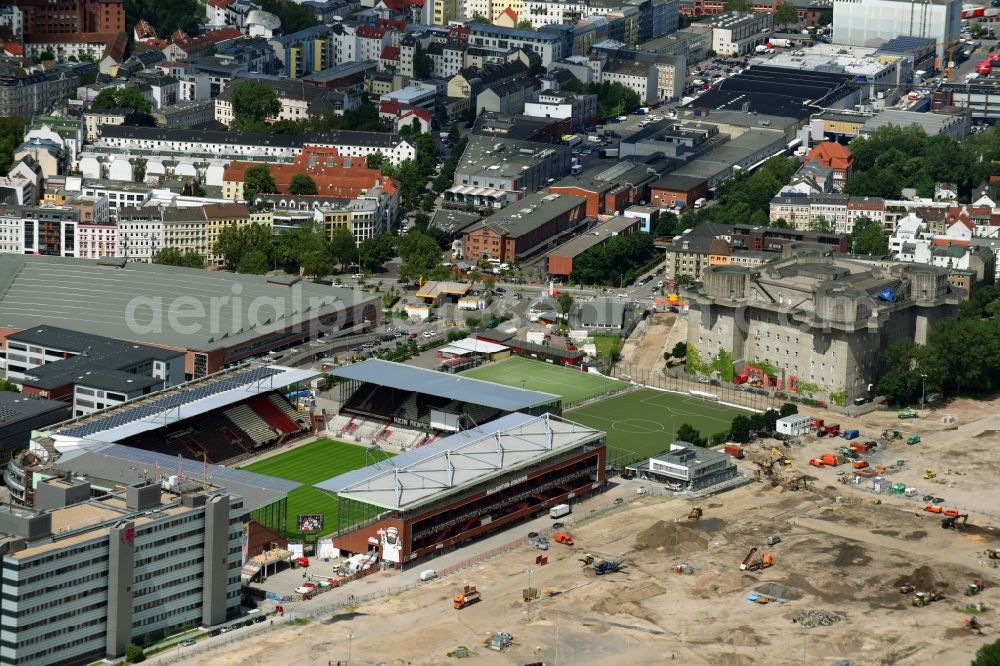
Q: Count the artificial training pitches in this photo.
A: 2